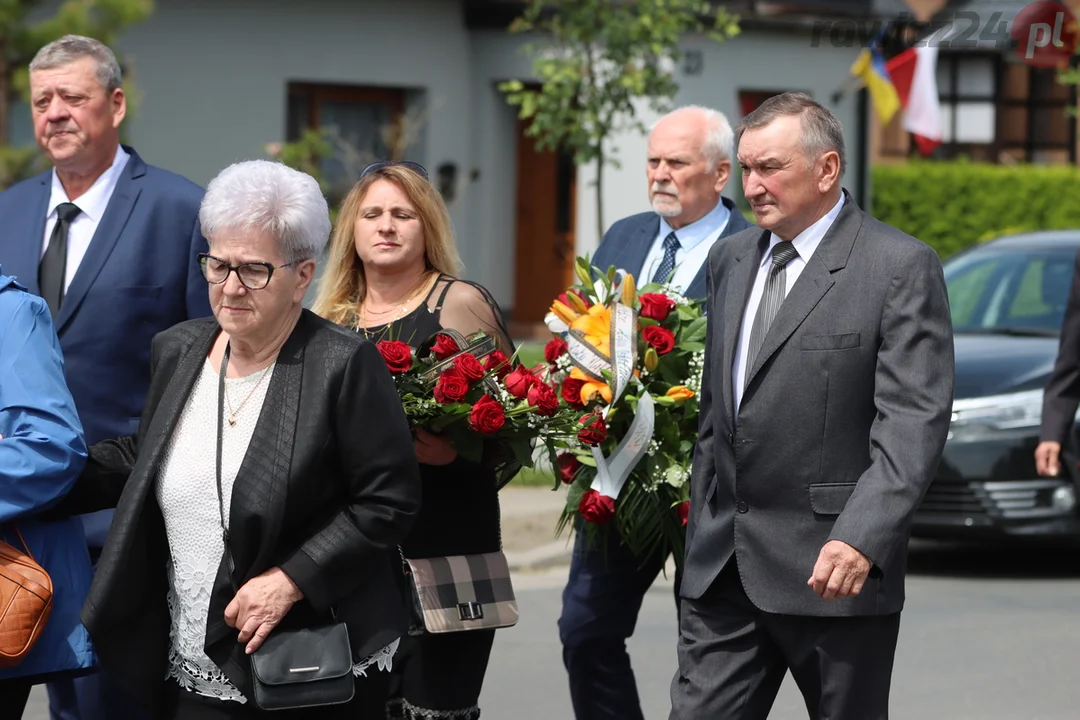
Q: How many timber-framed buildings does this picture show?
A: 1